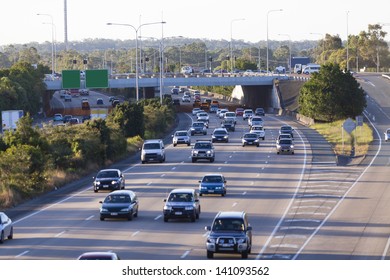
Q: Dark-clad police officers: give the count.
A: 0